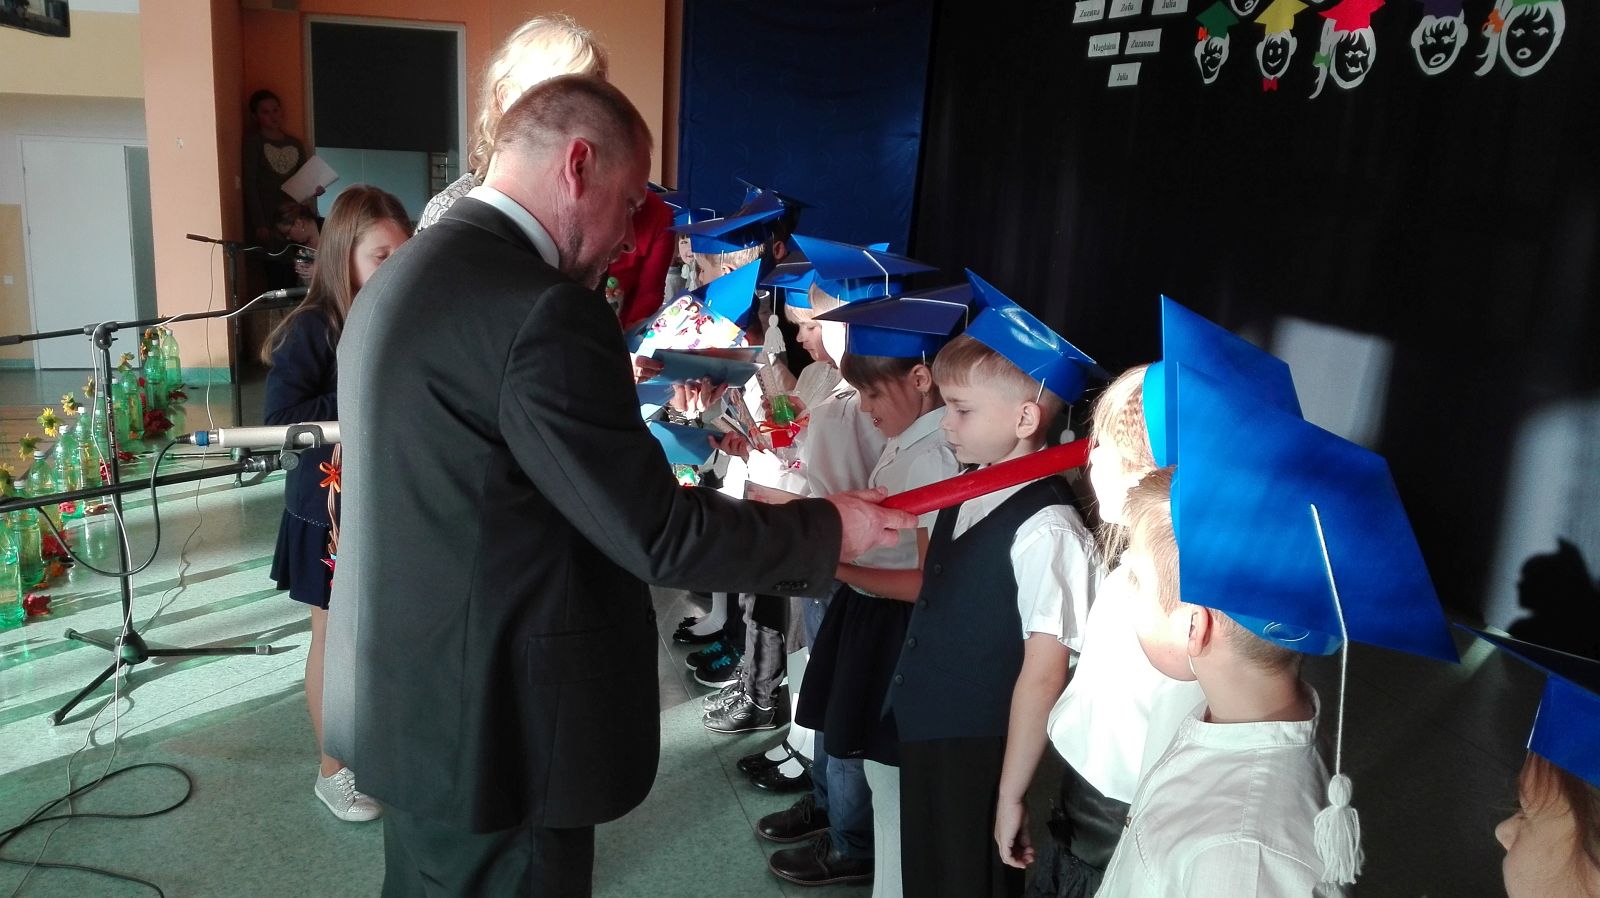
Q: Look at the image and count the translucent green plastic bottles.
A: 11